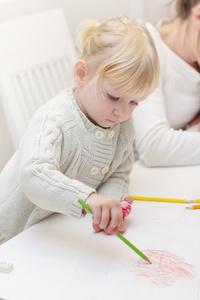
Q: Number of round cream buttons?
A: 4